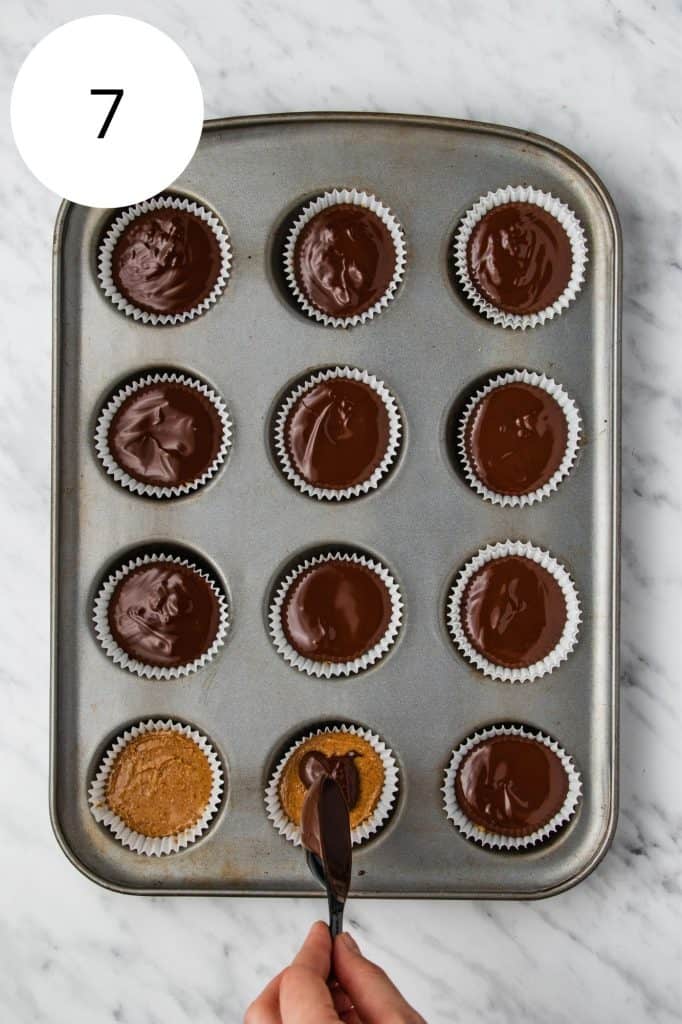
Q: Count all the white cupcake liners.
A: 12